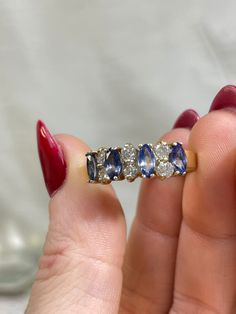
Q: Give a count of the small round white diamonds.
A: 6